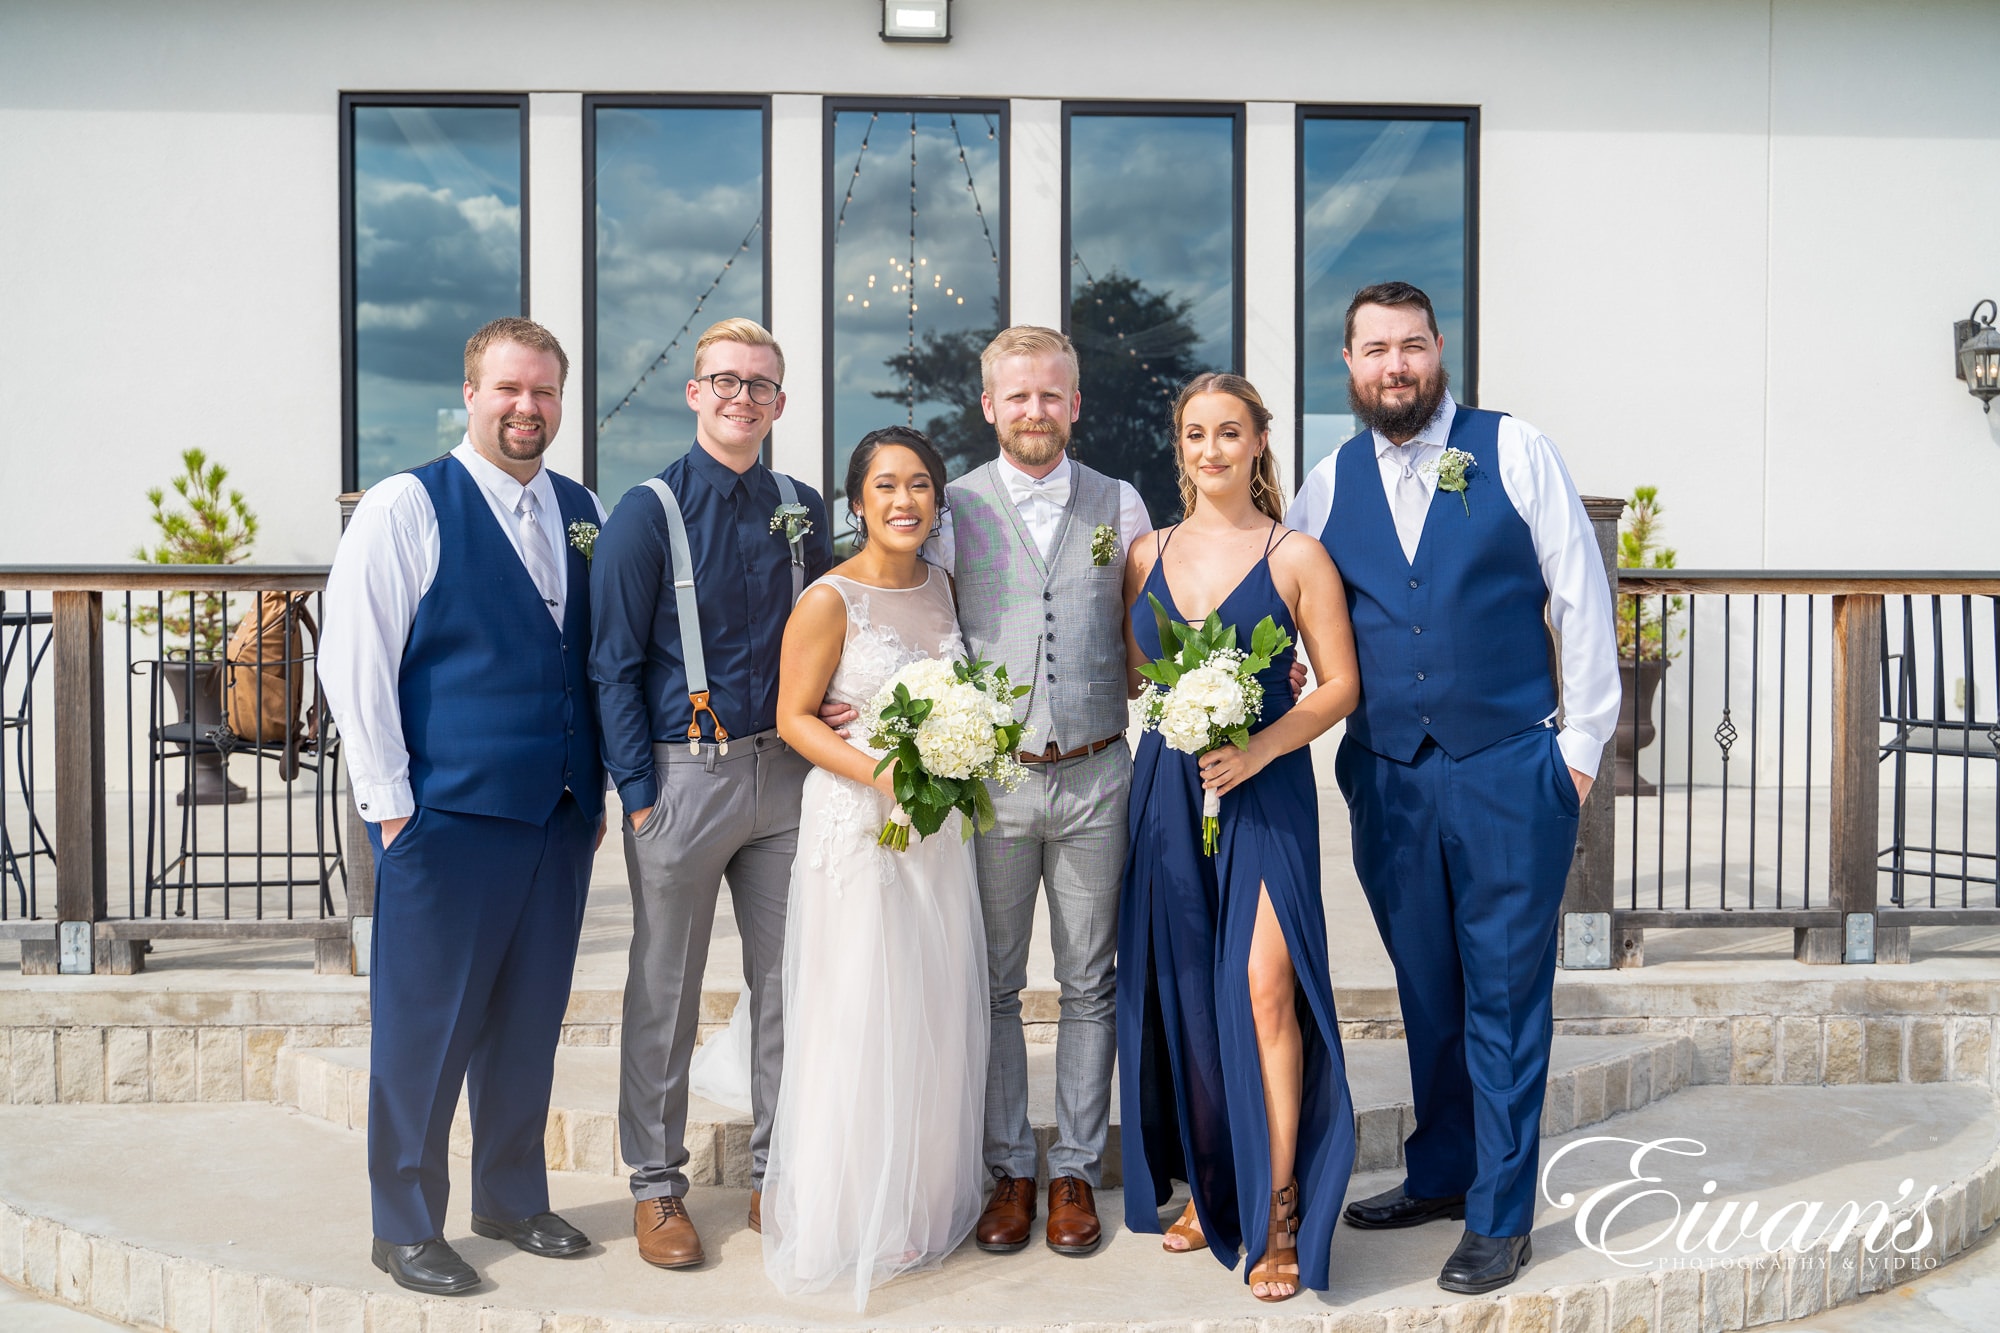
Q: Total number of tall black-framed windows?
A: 5